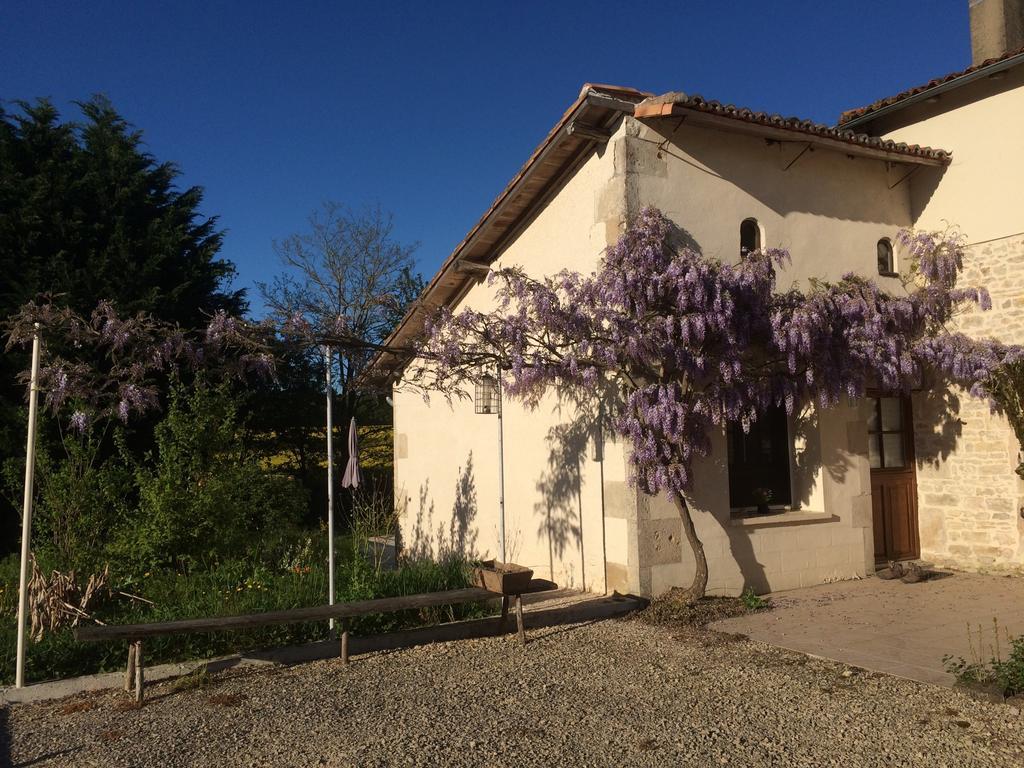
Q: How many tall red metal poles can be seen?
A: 0